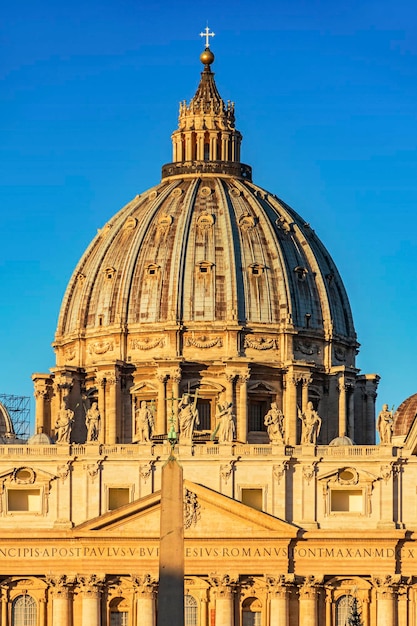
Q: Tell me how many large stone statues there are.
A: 8